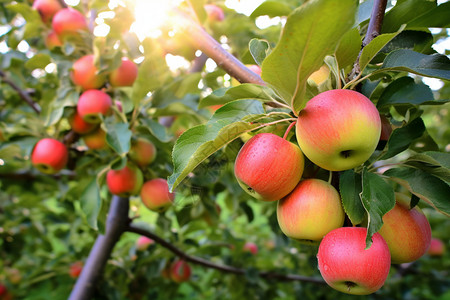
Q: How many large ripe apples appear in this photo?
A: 5